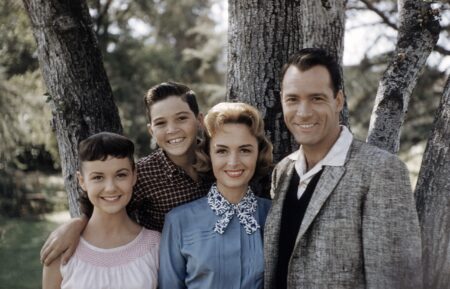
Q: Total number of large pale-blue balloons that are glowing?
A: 0